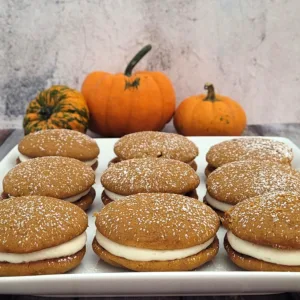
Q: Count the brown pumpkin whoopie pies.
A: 9